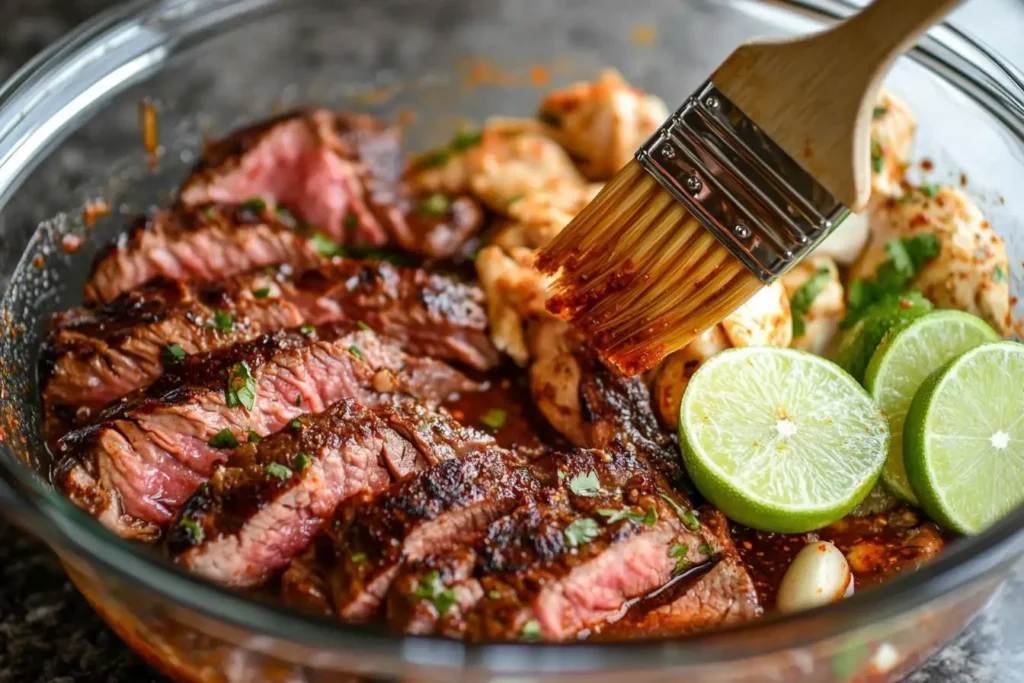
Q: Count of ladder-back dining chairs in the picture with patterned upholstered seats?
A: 0